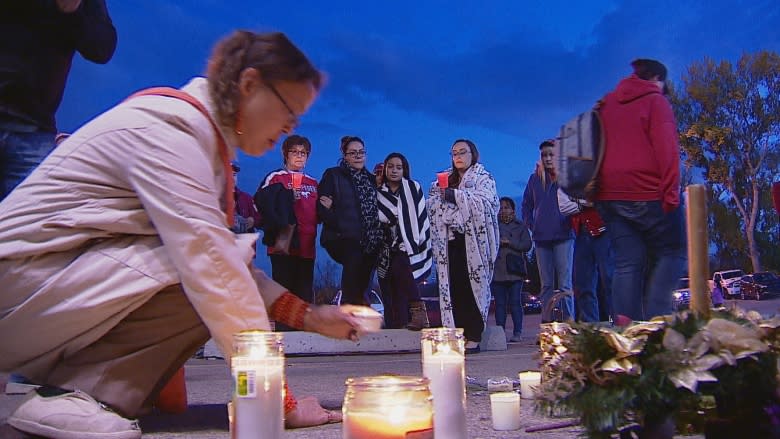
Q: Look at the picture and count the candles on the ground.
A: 5